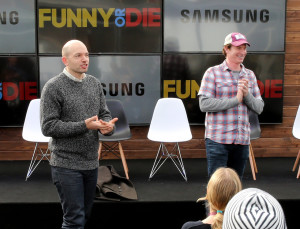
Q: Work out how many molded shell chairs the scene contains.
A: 5